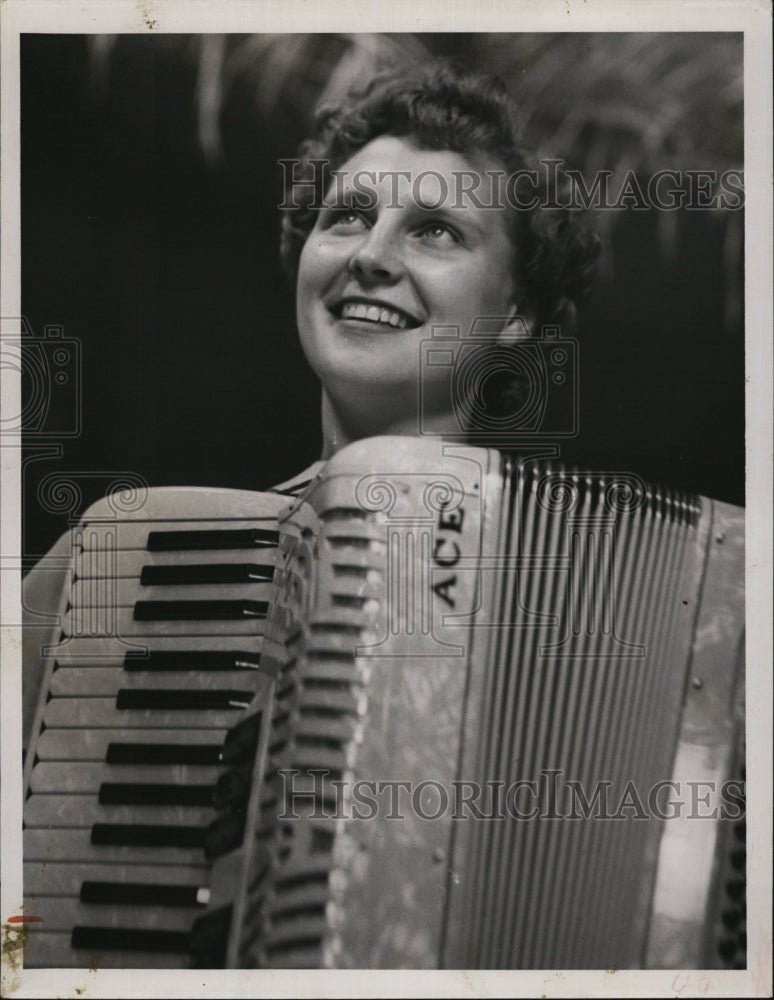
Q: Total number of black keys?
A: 10